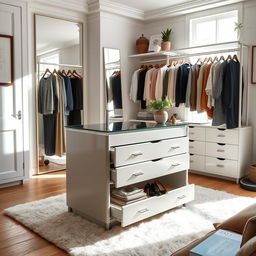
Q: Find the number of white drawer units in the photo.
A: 2